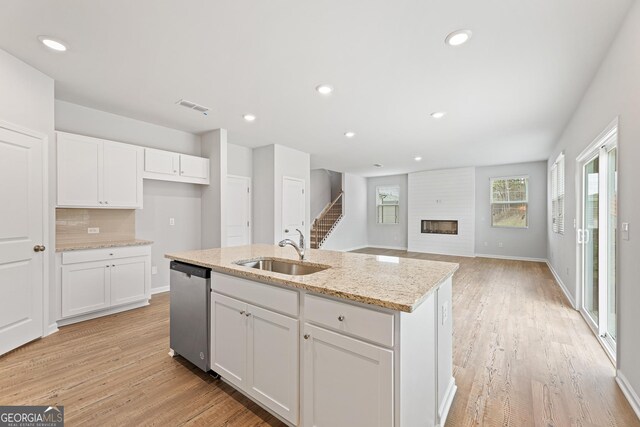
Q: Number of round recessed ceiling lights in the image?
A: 7